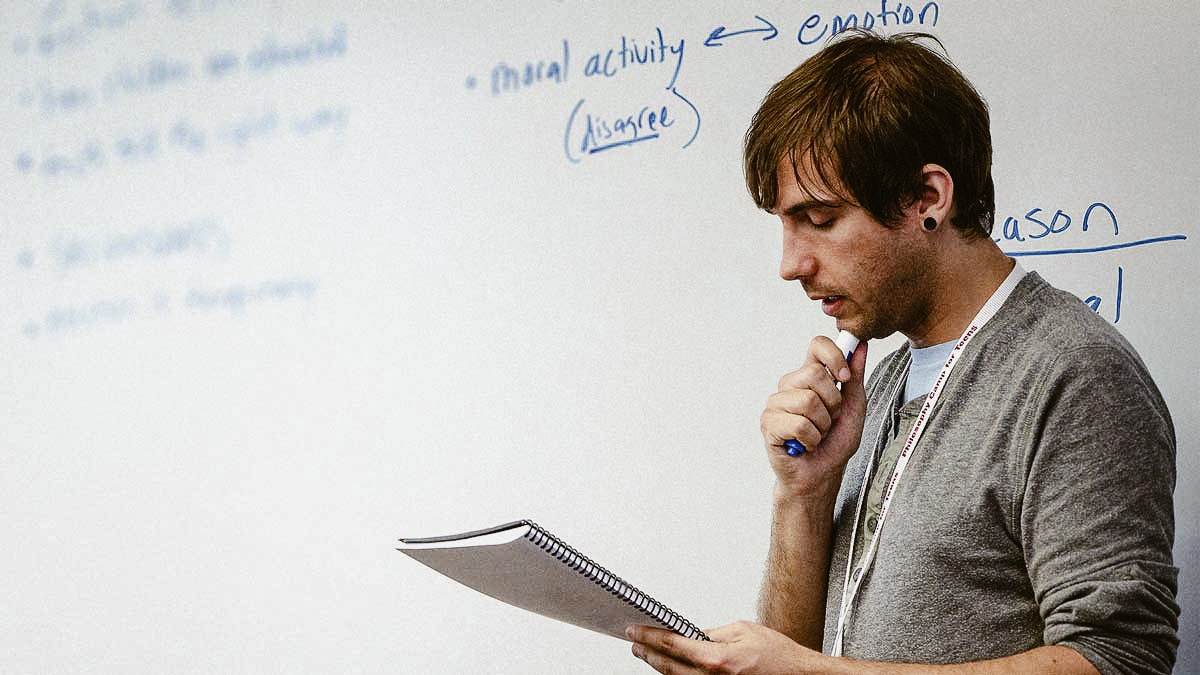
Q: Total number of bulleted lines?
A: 6